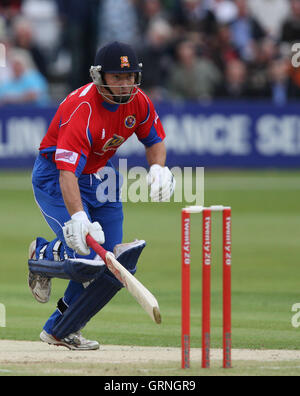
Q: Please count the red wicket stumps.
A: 3